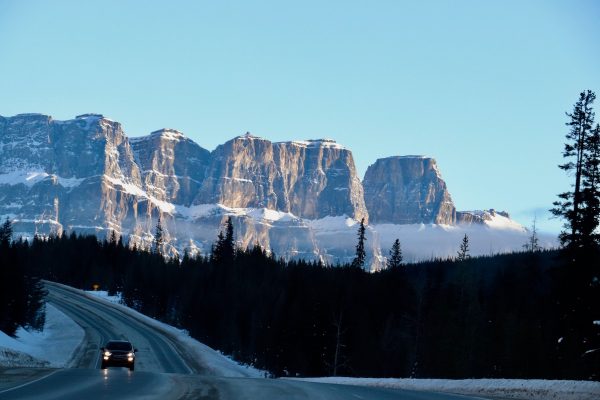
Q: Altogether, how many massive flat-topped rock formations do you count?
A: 4